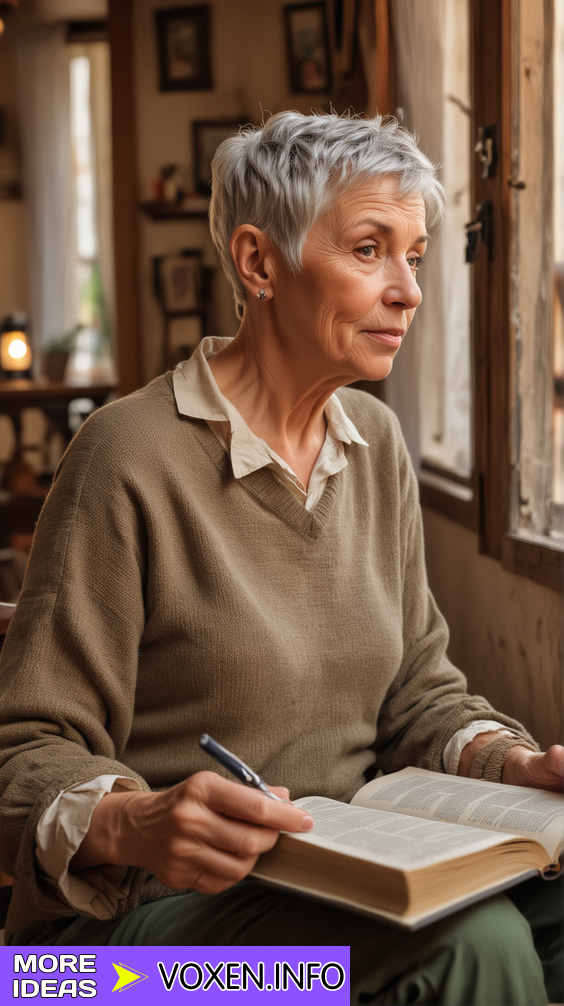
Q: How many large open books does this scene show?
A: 1